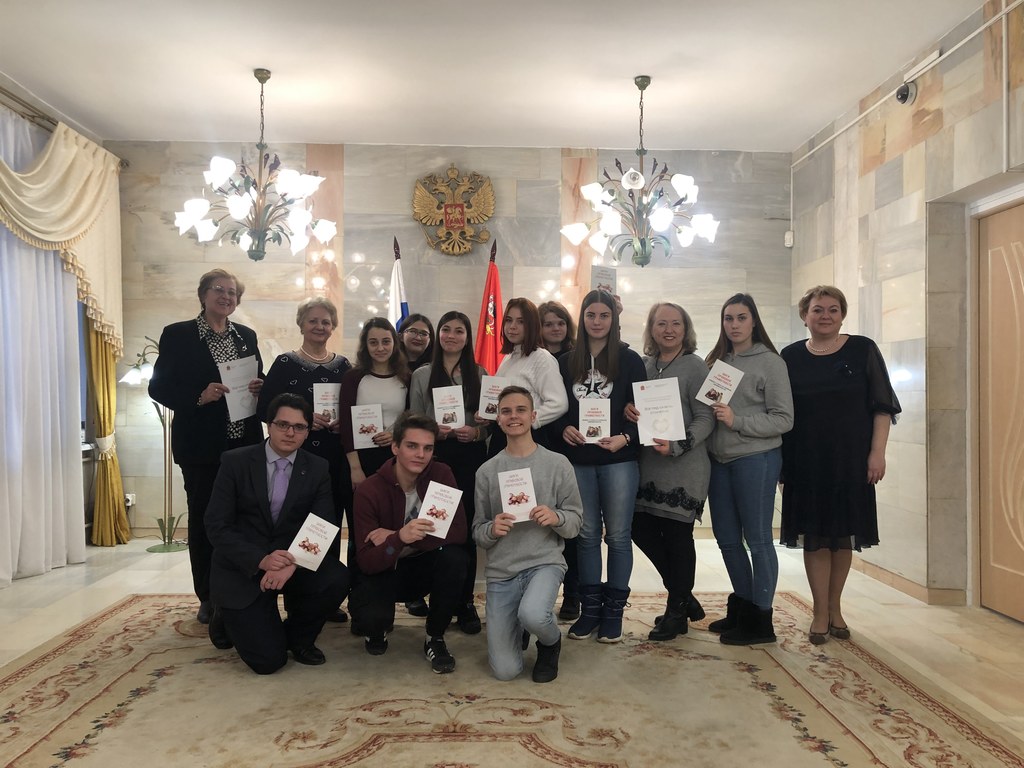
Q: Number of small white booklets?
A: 10